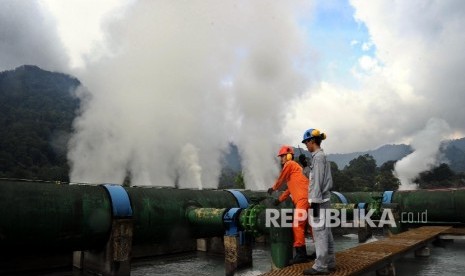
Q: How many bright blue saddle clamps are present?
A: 6